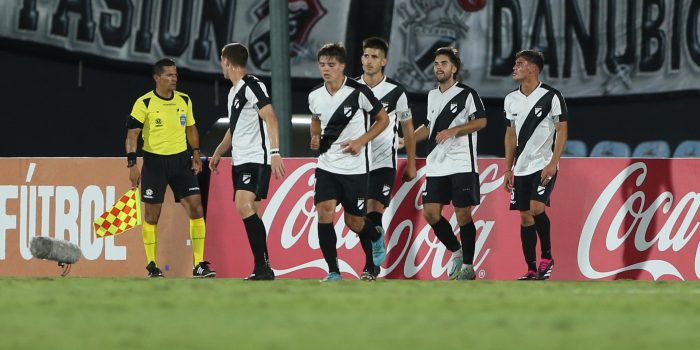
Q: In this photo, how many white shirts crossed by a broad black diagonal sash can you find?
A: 5